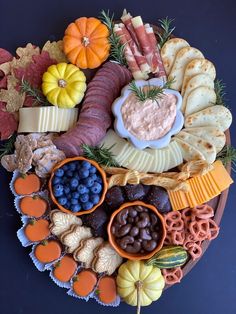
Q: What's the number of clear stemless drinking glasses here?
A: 0